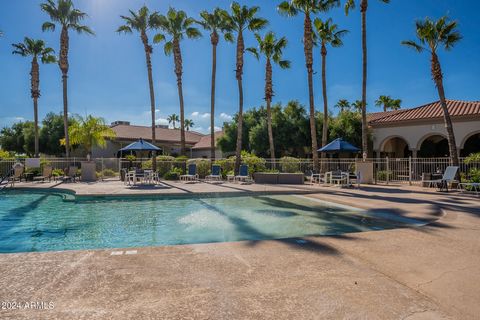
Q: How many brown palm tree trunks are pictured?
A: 11